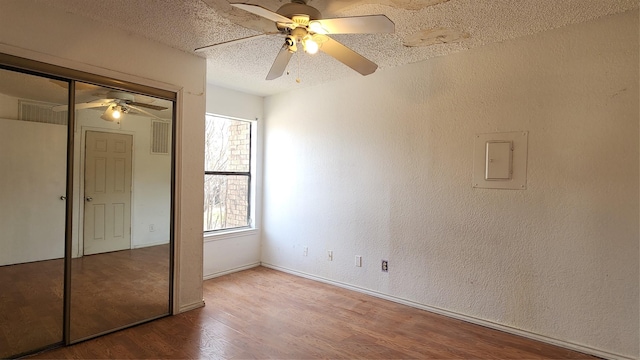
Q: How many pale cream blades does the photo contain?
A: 5